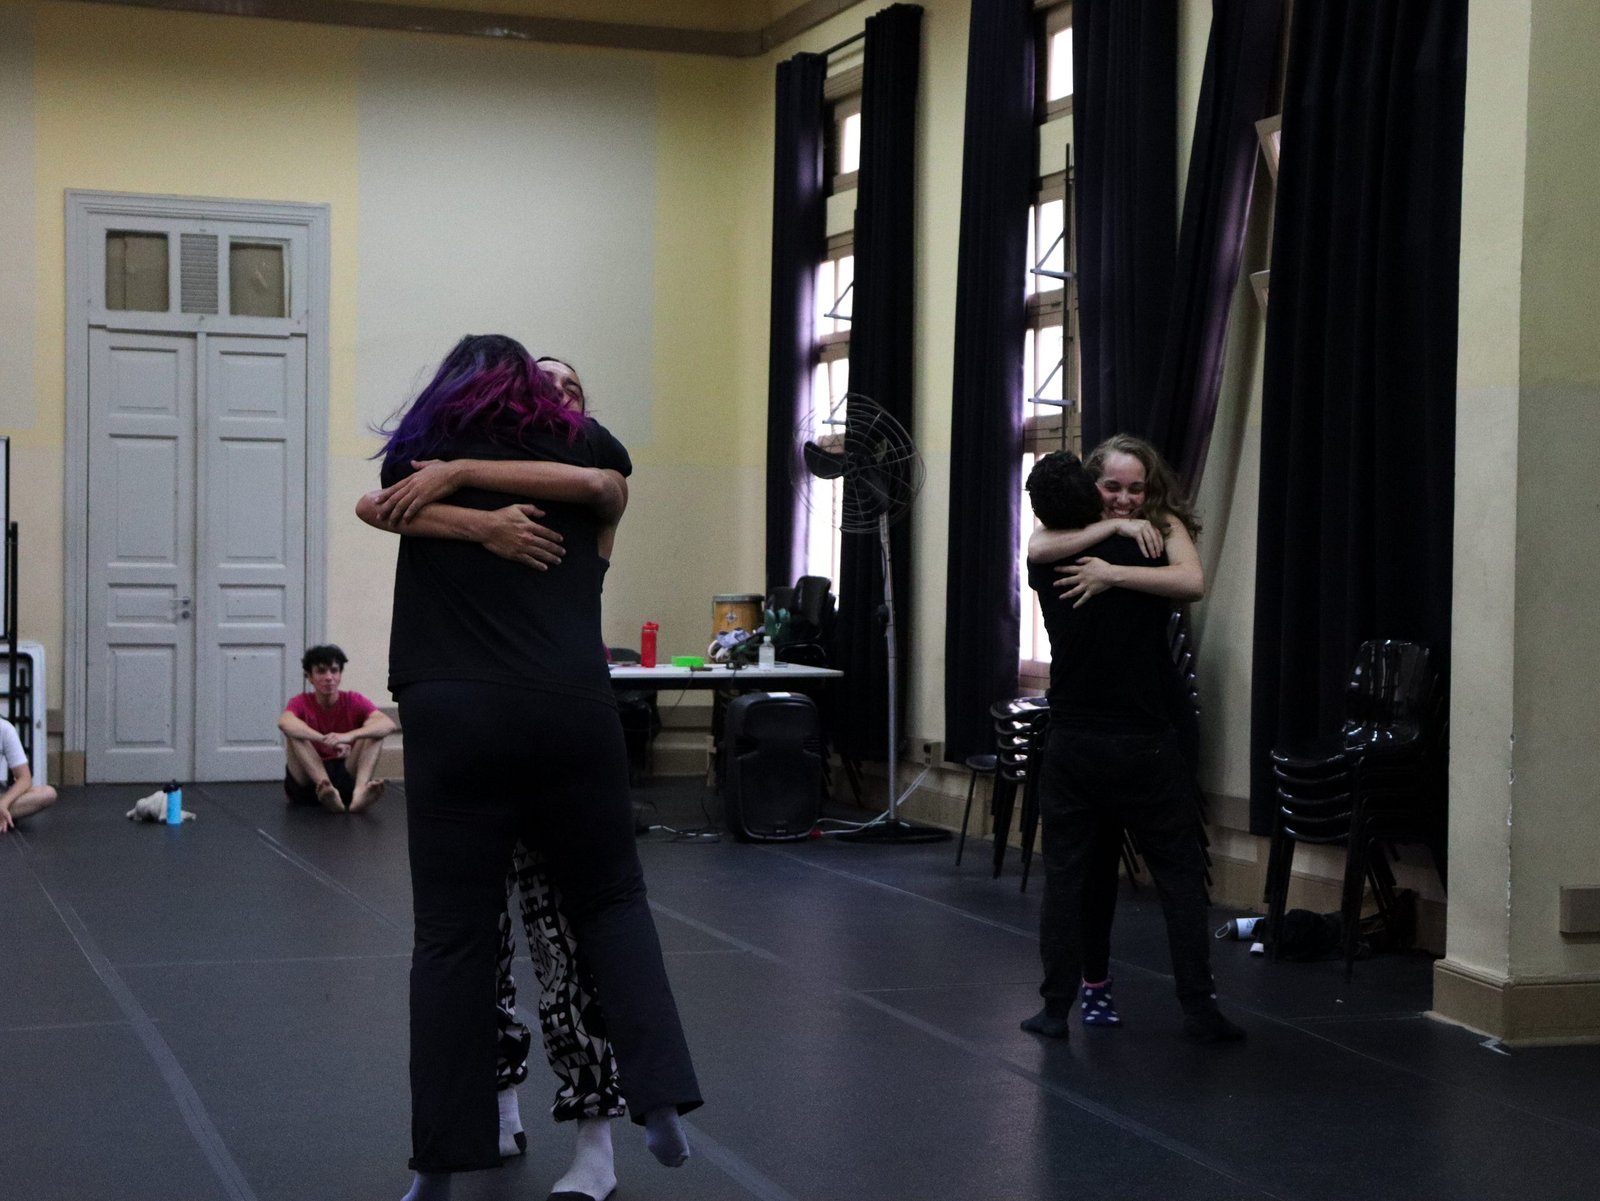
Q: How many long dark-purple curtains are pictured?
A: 6